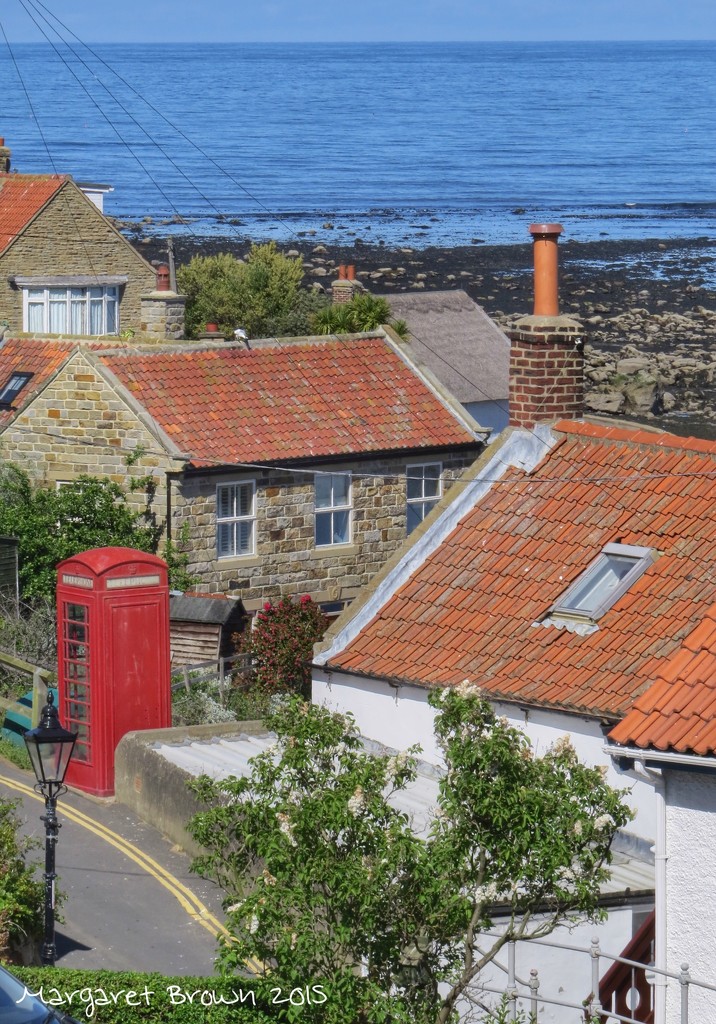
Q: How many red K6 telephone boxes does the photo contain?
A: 1